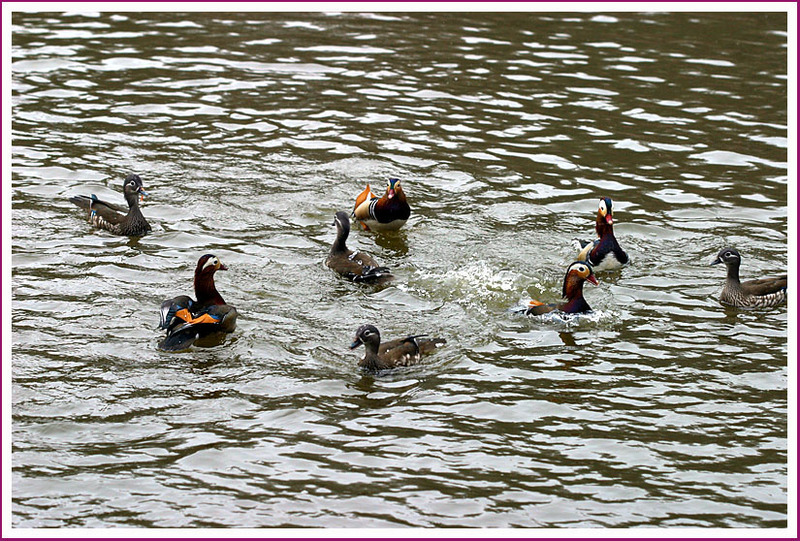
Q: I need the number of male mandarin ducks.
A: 4